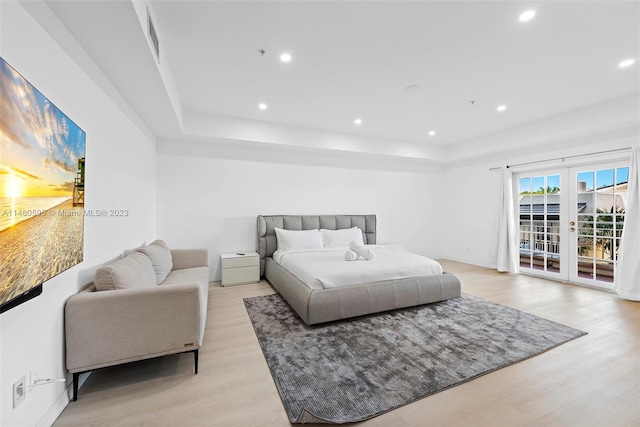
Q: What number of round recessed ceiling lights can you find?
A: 7